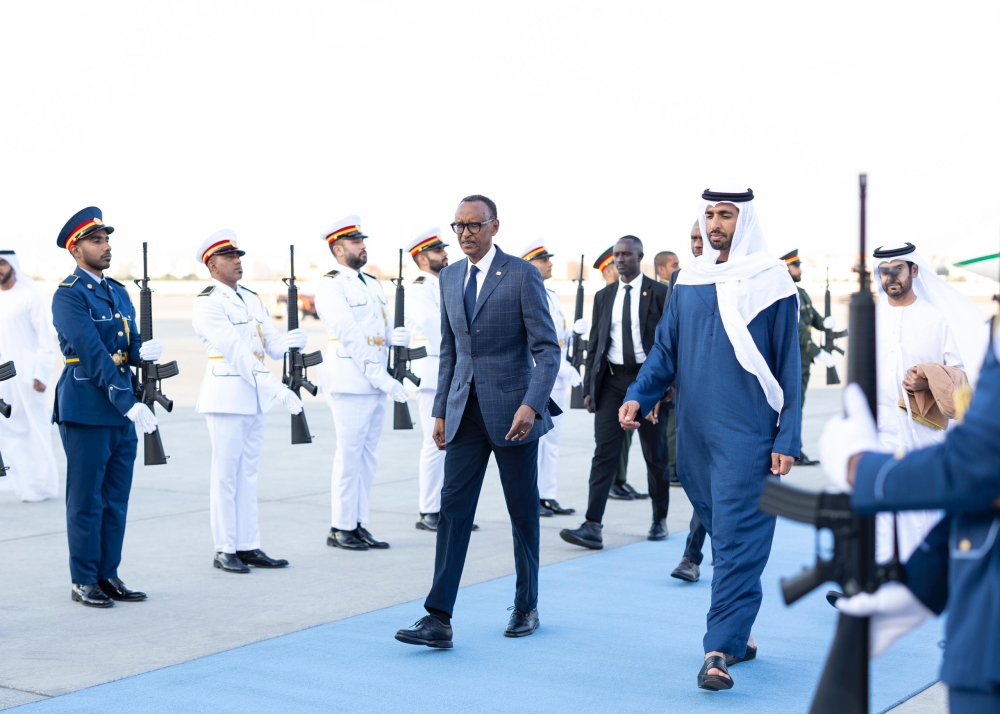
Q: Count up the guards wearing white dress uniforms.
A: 4